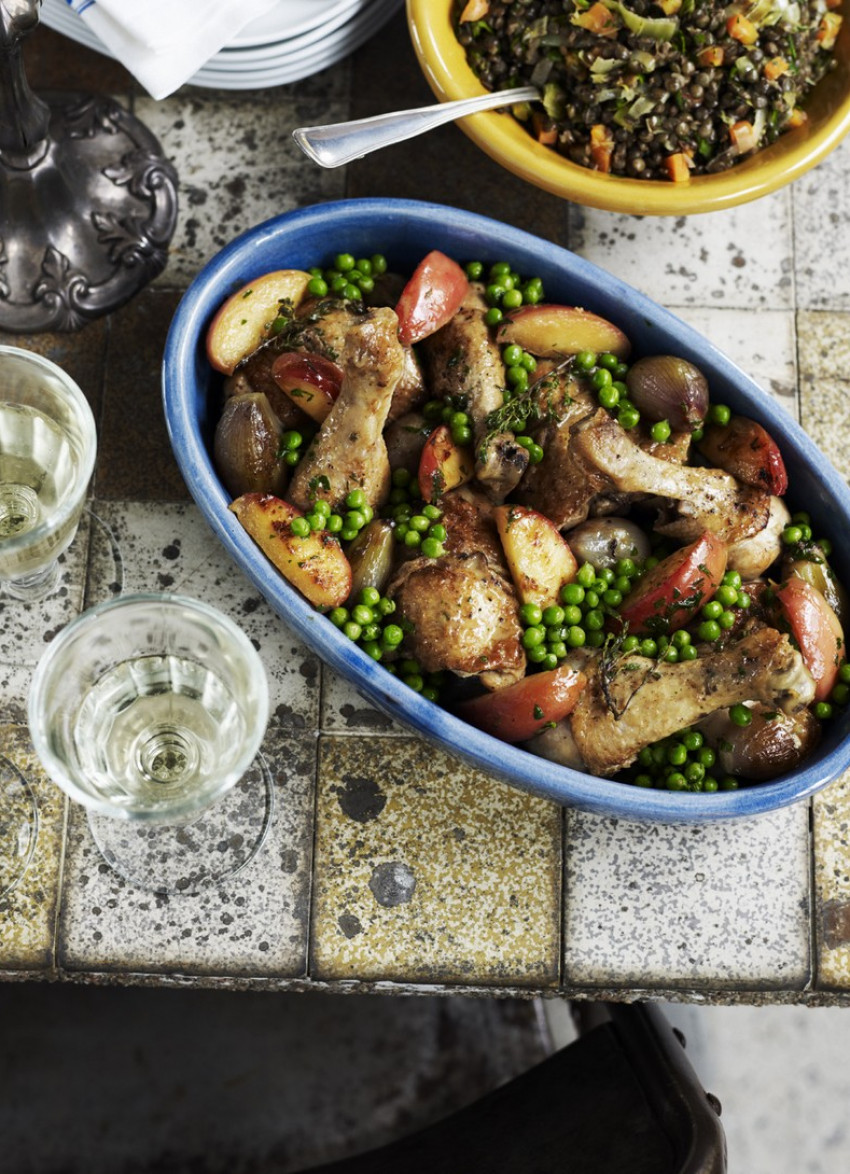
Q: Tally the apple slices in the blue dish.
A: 11